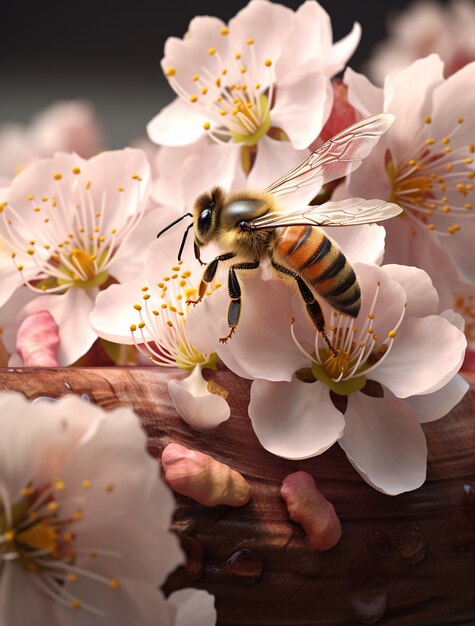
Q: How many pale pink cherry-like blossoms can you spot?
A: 6